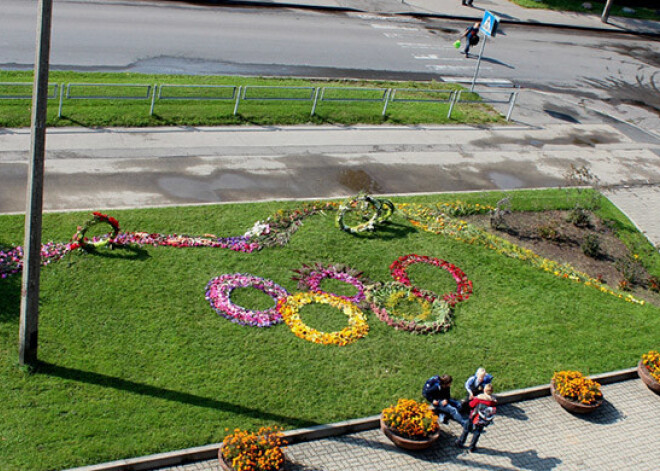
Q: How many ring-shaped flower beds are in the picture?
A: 5